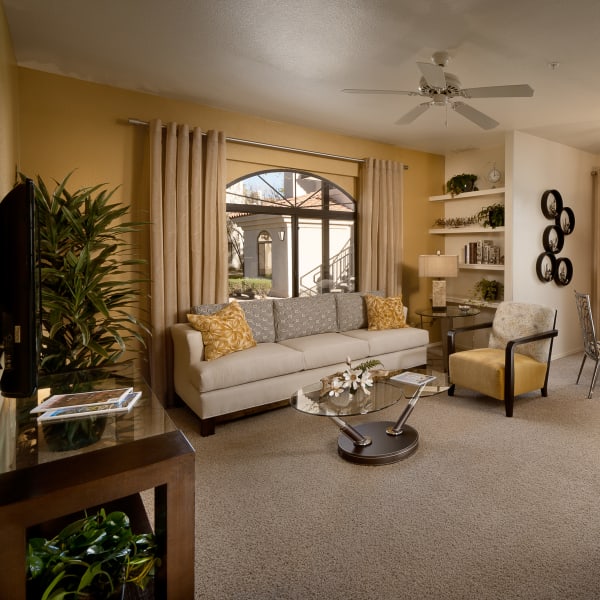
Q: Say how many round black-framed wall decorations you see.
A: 5